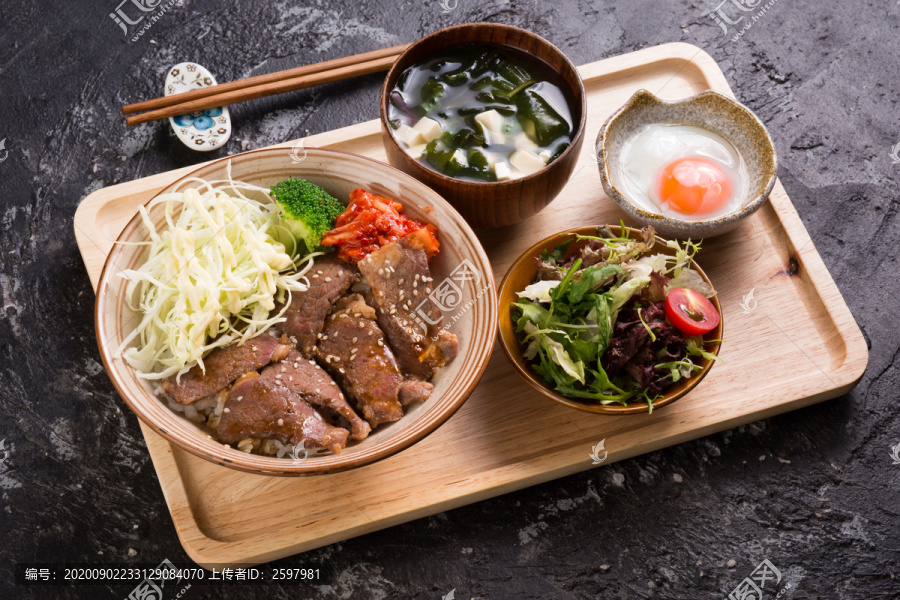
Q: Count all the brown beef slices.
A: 6